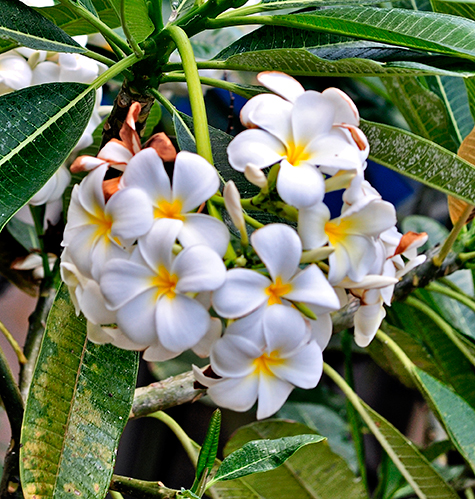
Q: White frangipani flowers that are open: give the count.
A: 7